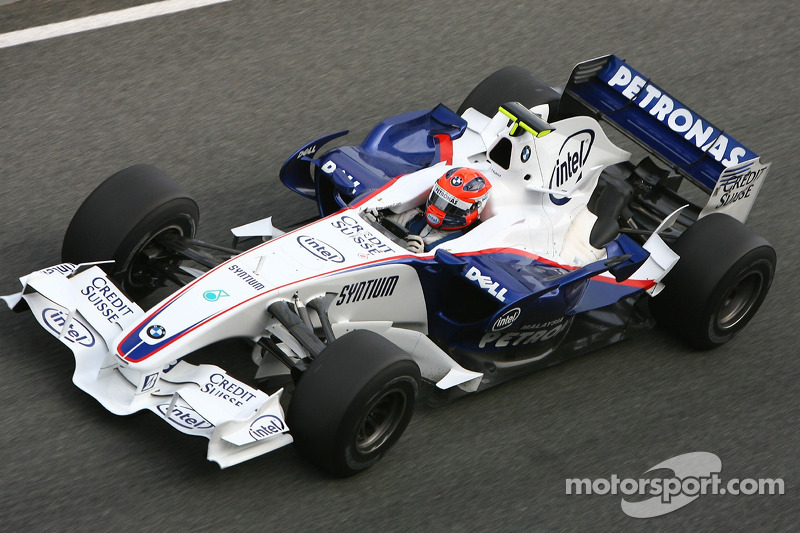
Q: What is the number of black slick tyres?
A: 4